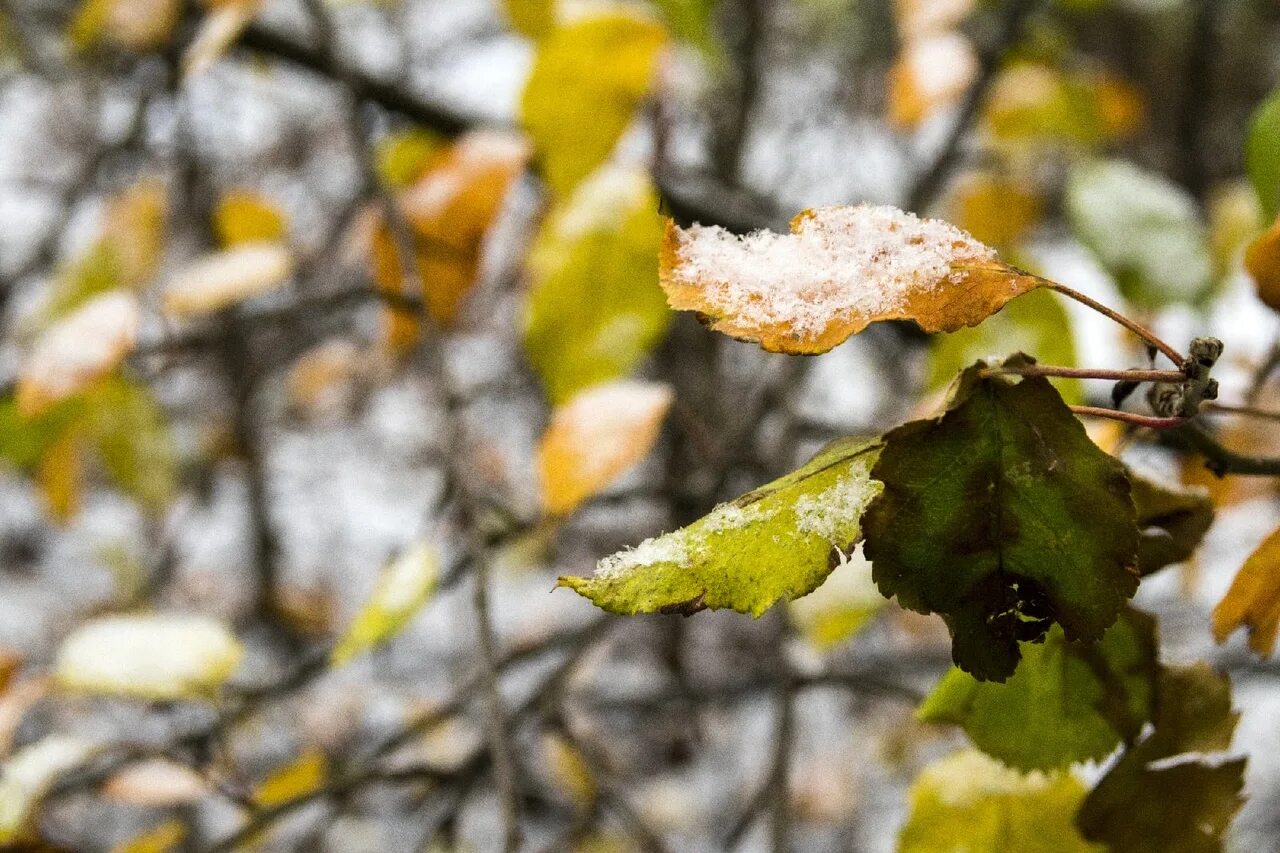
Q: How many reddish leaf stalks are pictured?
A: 3